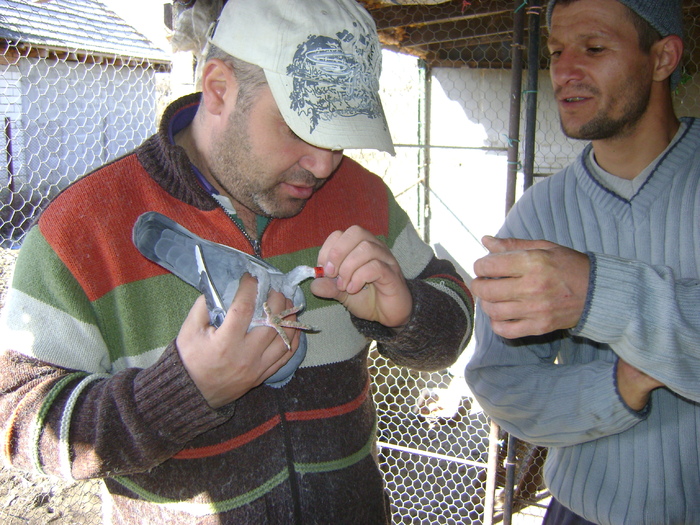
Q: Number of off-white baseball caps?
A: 1